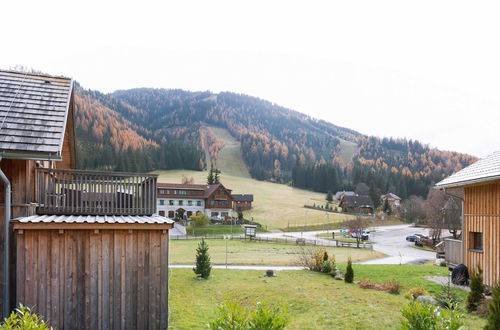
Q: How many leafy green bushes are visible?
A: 3